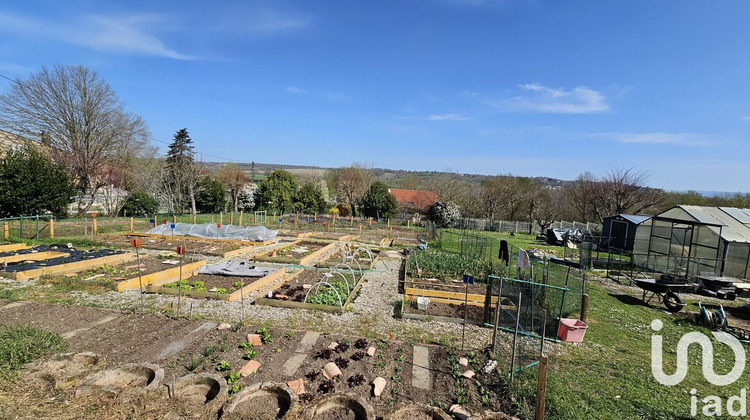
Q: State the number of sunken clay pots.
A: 7